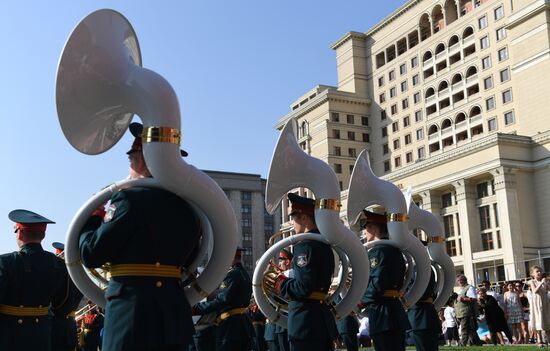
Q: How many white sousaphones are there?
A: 4